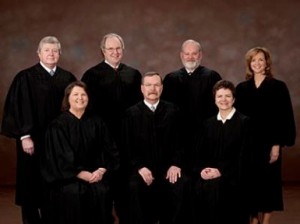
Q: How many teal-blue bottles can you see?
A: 0